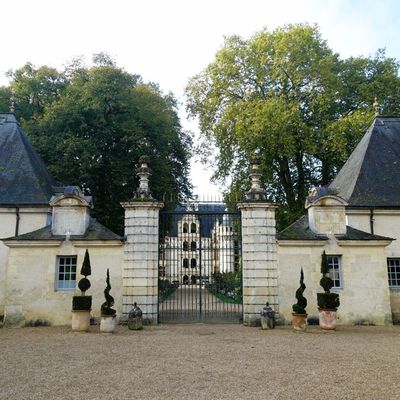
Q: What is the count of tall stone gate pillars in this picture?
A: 2